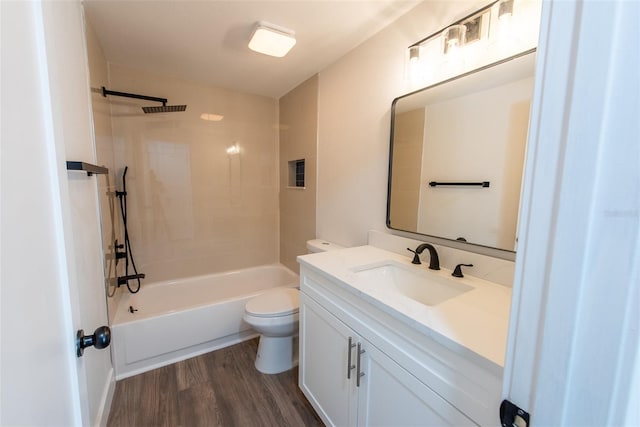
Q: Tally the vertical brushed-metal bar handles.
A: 2